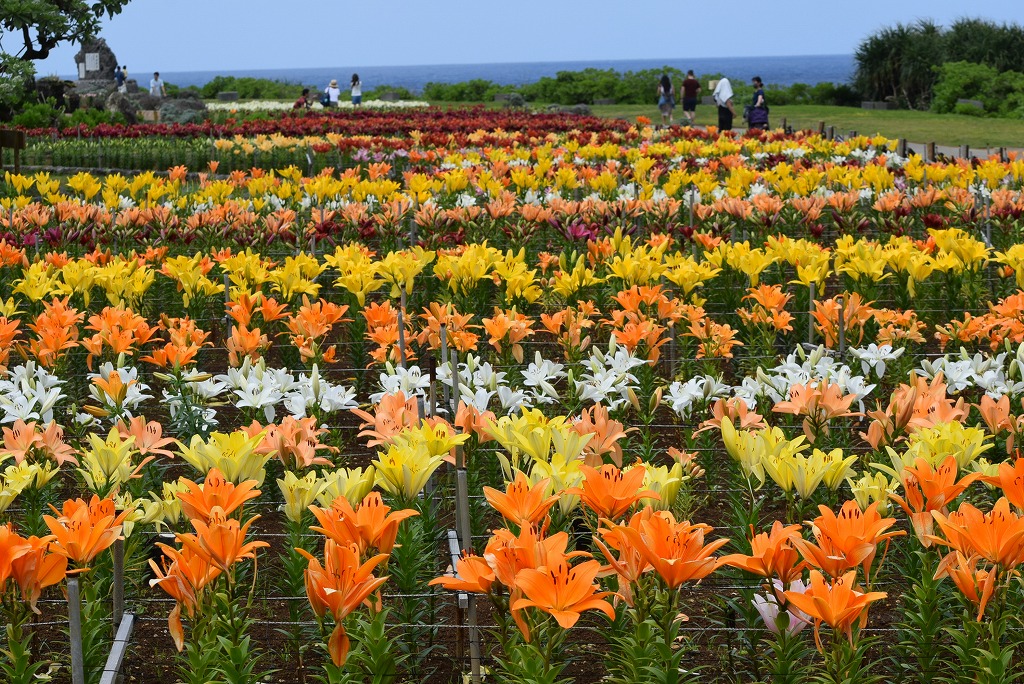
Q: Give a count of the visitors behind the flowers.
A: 10